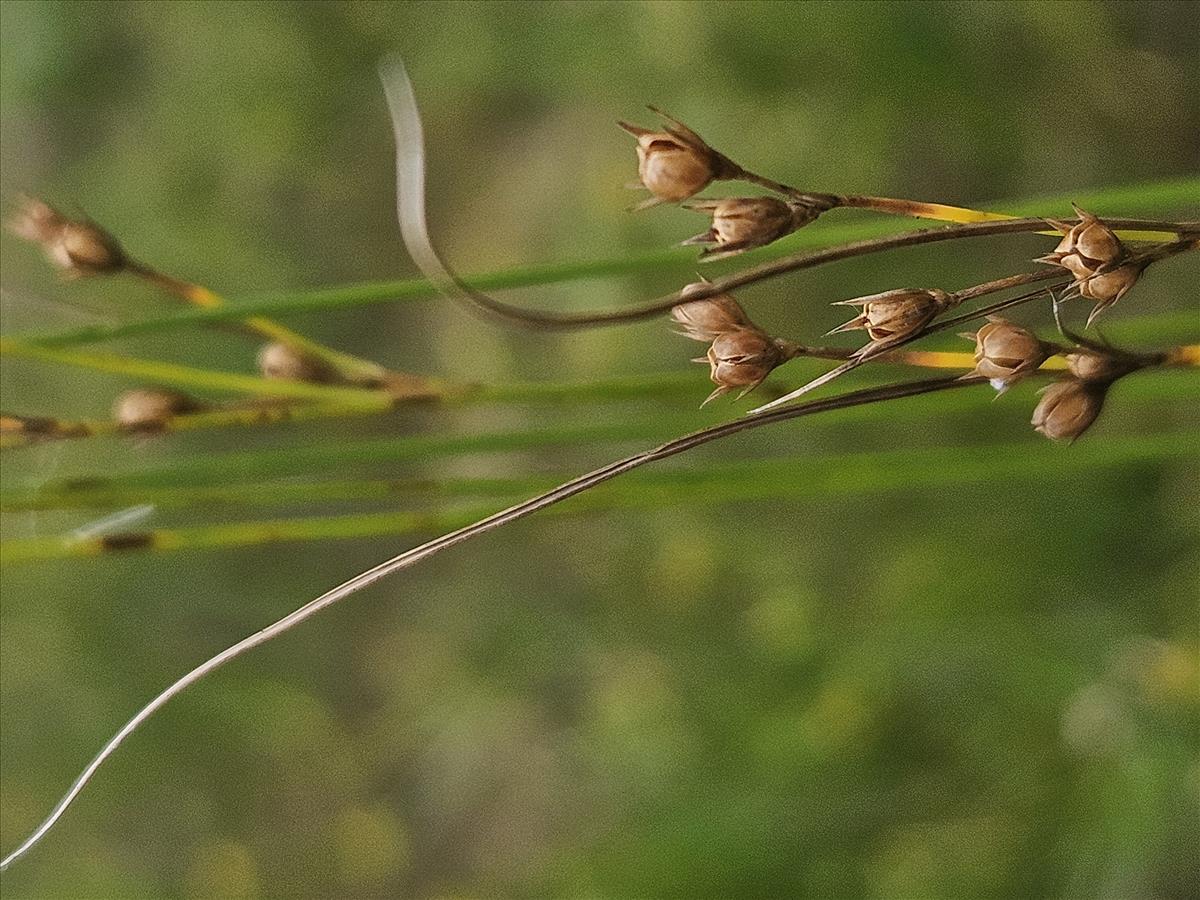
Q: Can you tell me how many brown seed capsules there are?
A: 14